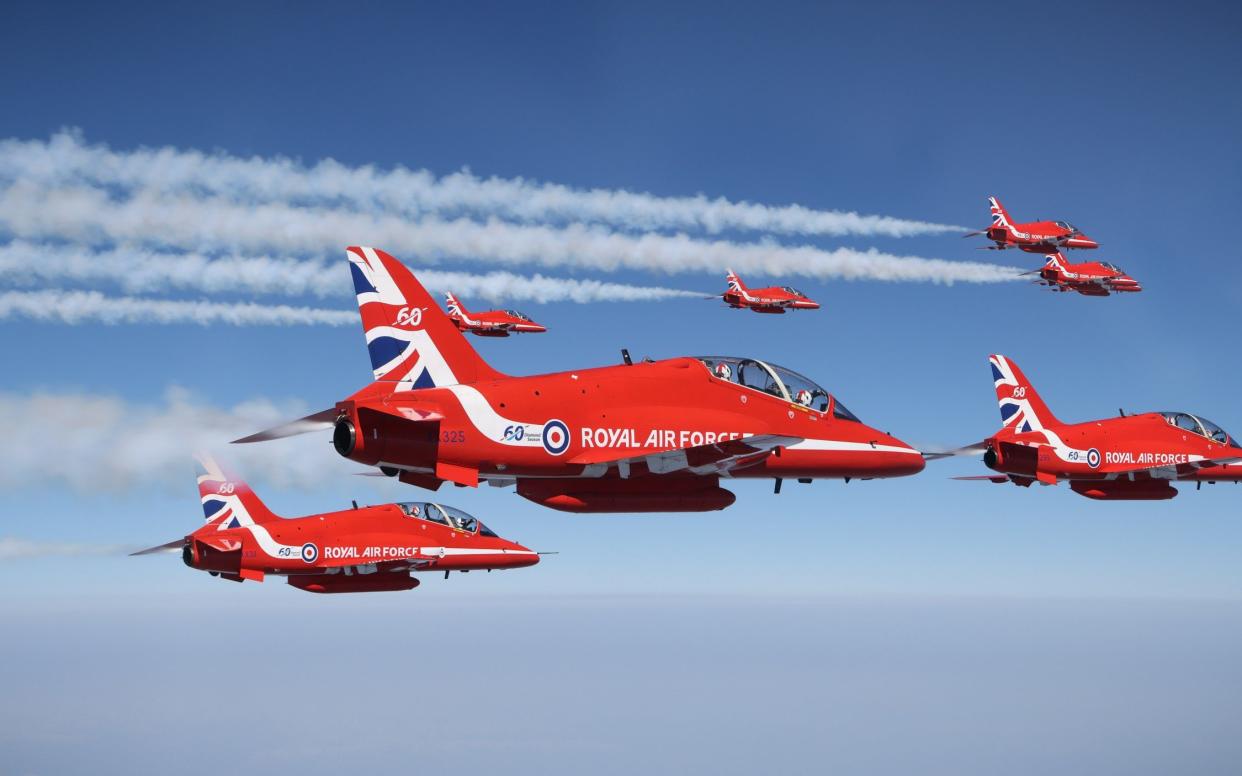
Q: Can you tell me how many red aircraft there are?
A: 7